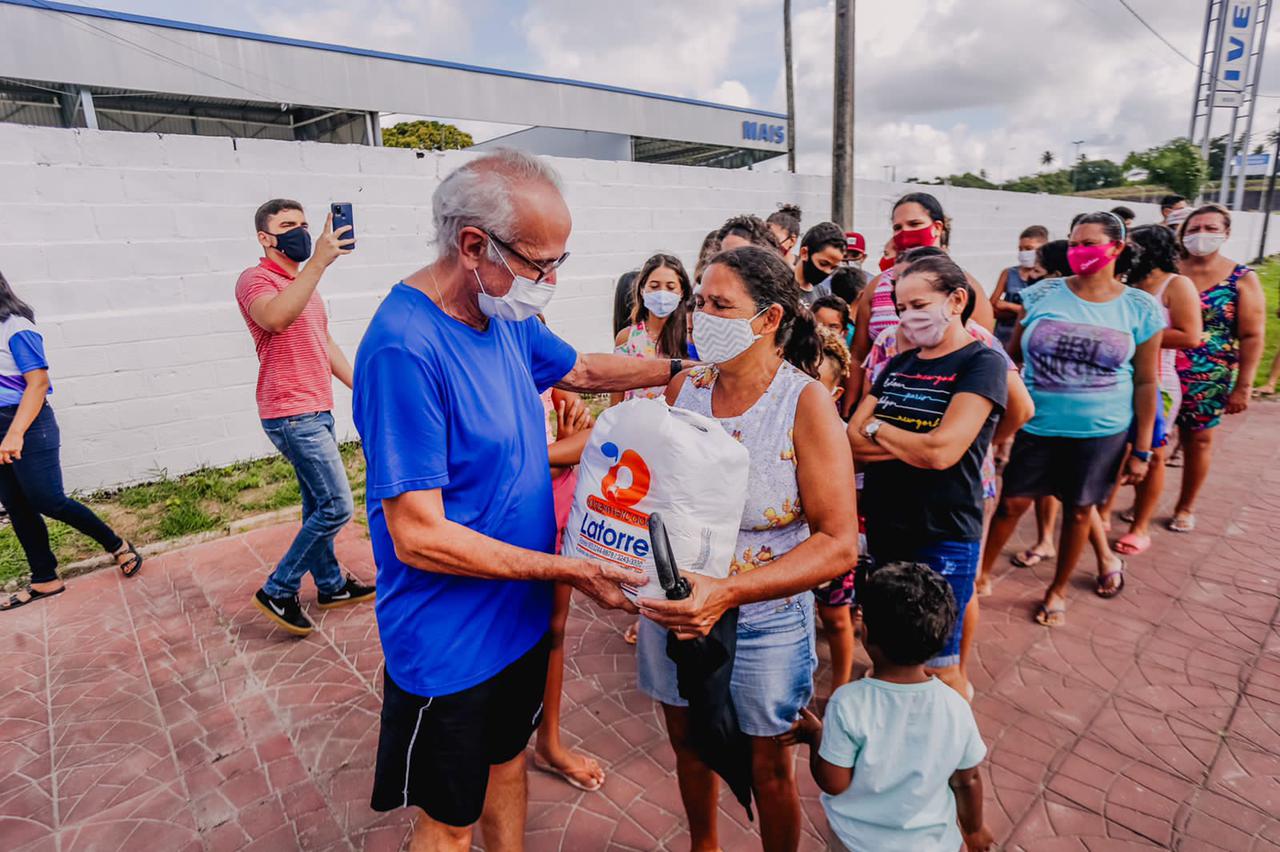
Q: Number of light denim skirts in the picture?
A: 1